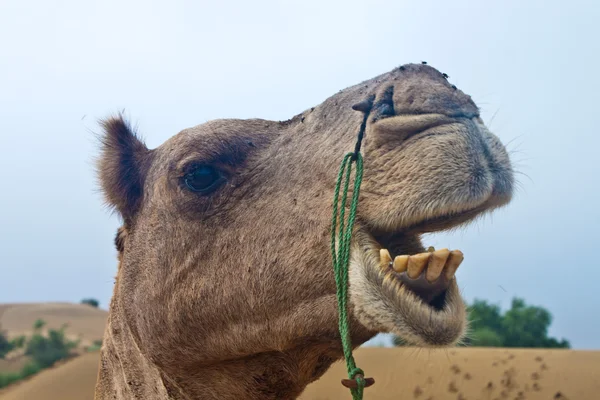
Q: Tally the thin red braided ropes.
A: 0